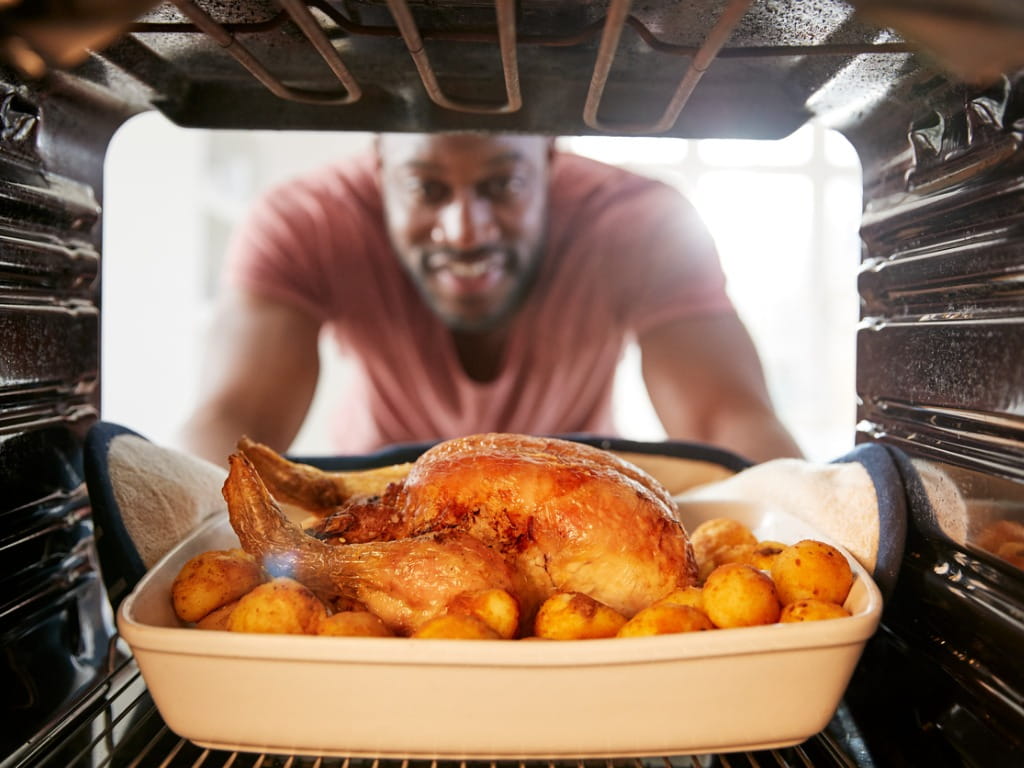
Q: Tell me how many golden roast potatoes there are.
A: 14